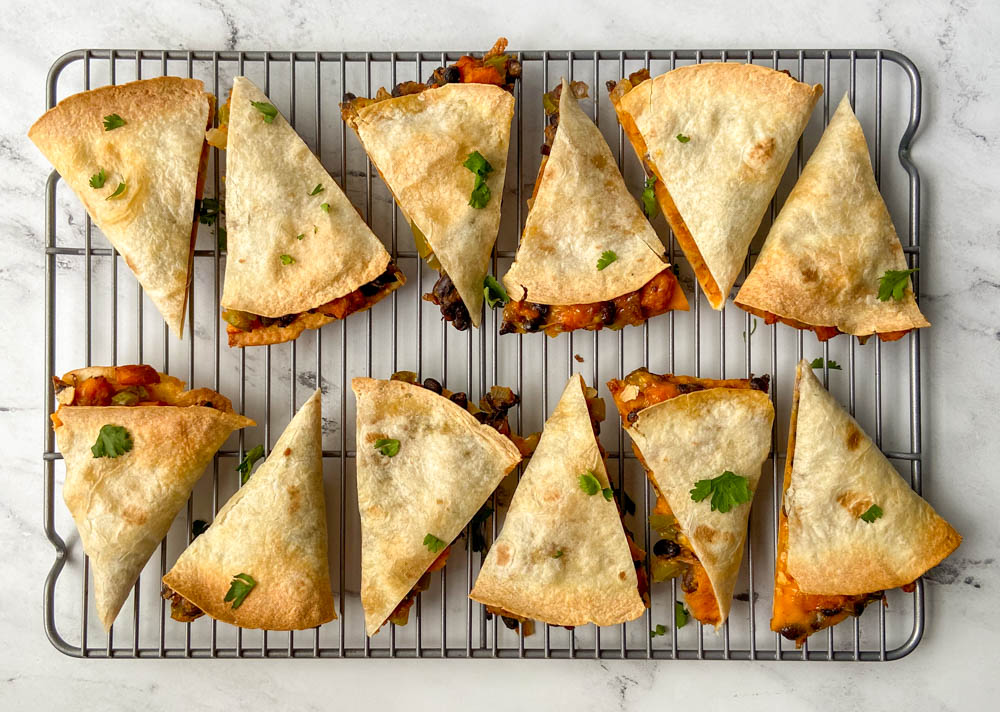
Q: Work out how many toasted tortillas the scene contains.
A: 12